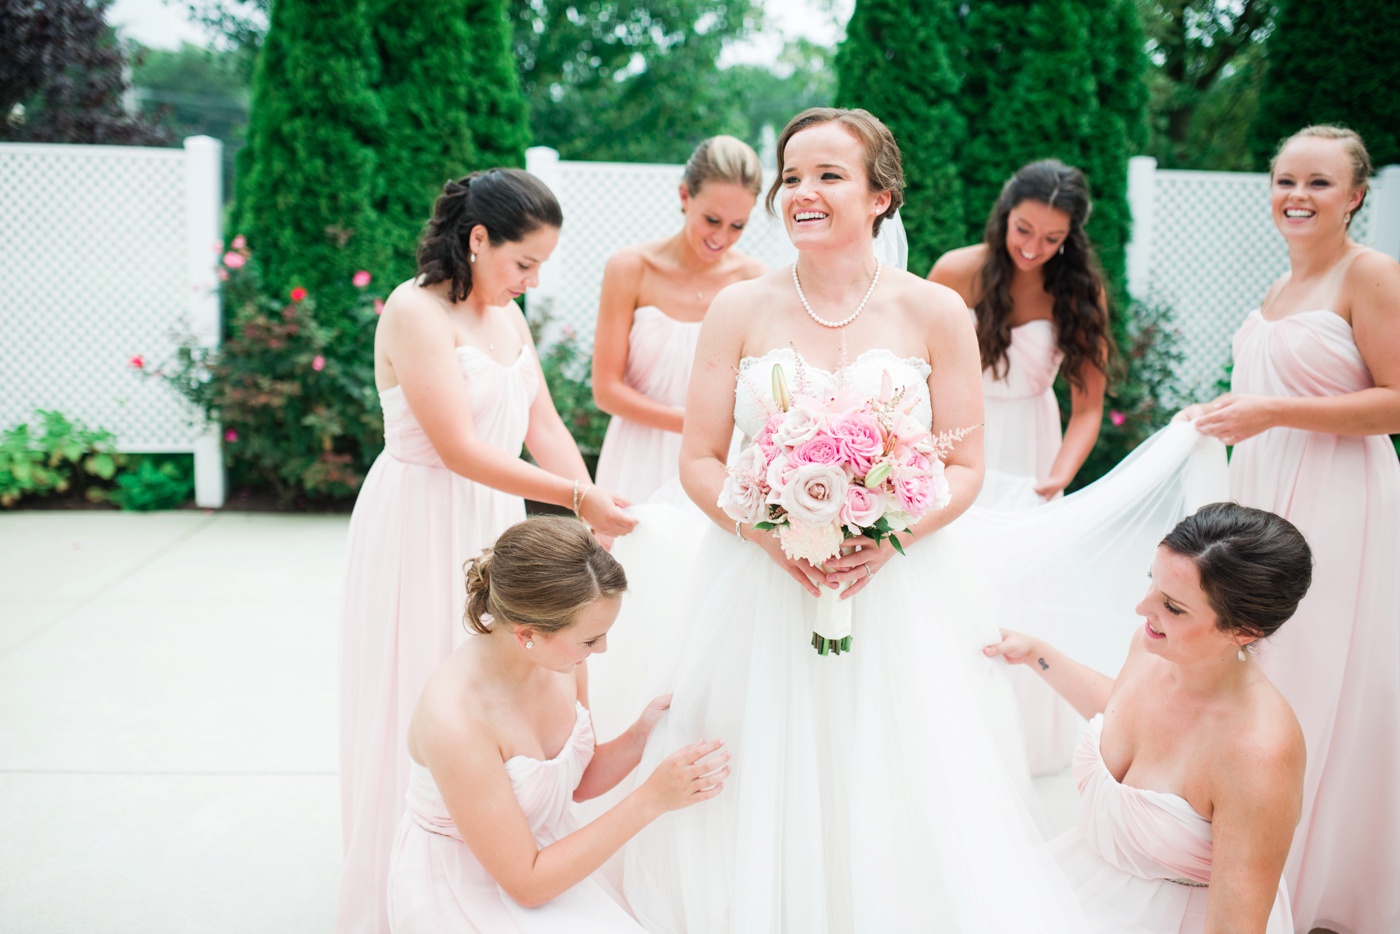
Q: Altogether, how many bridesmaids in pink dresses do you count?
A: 6